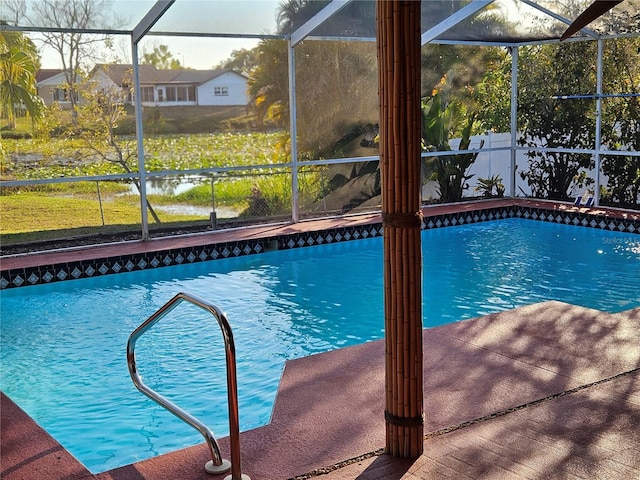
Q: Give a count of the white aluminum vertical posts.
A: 4